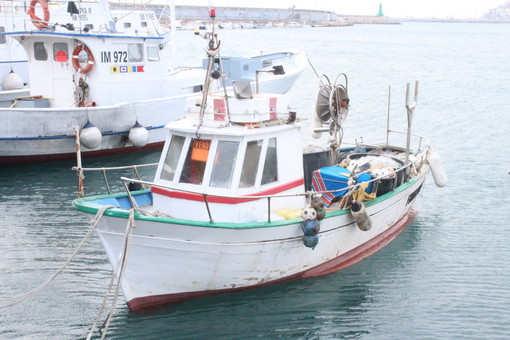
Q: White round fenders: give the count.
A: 3